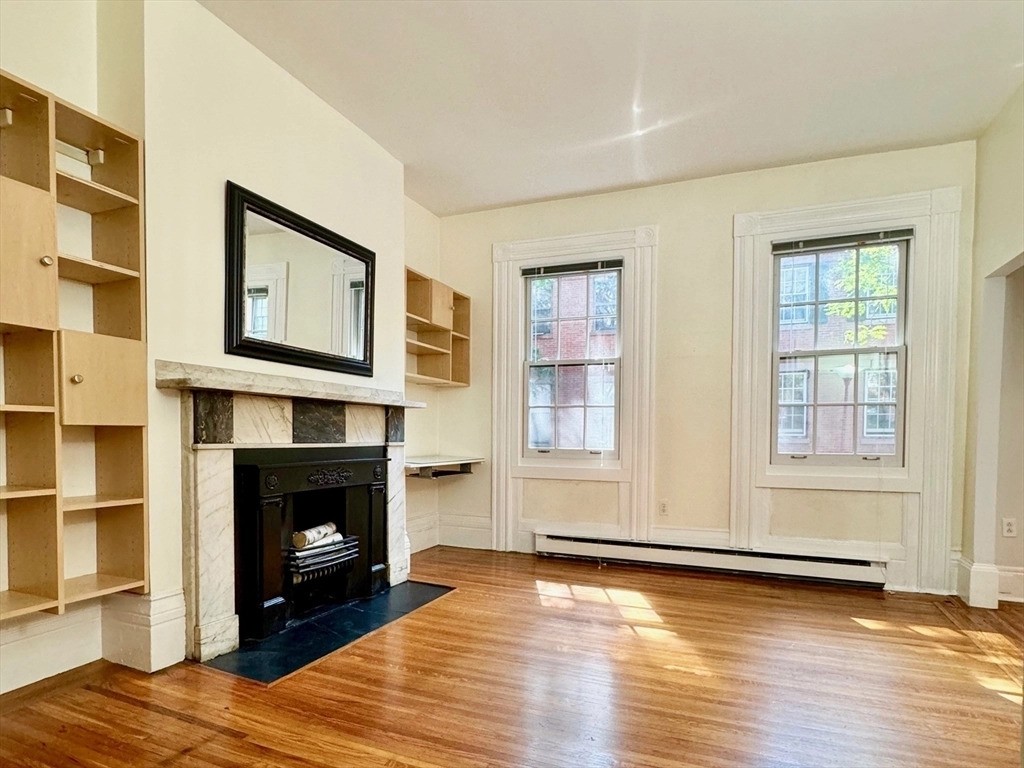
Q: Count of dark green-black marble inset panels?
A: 3